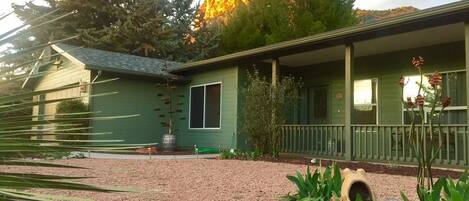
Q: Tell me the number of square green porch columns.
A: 3